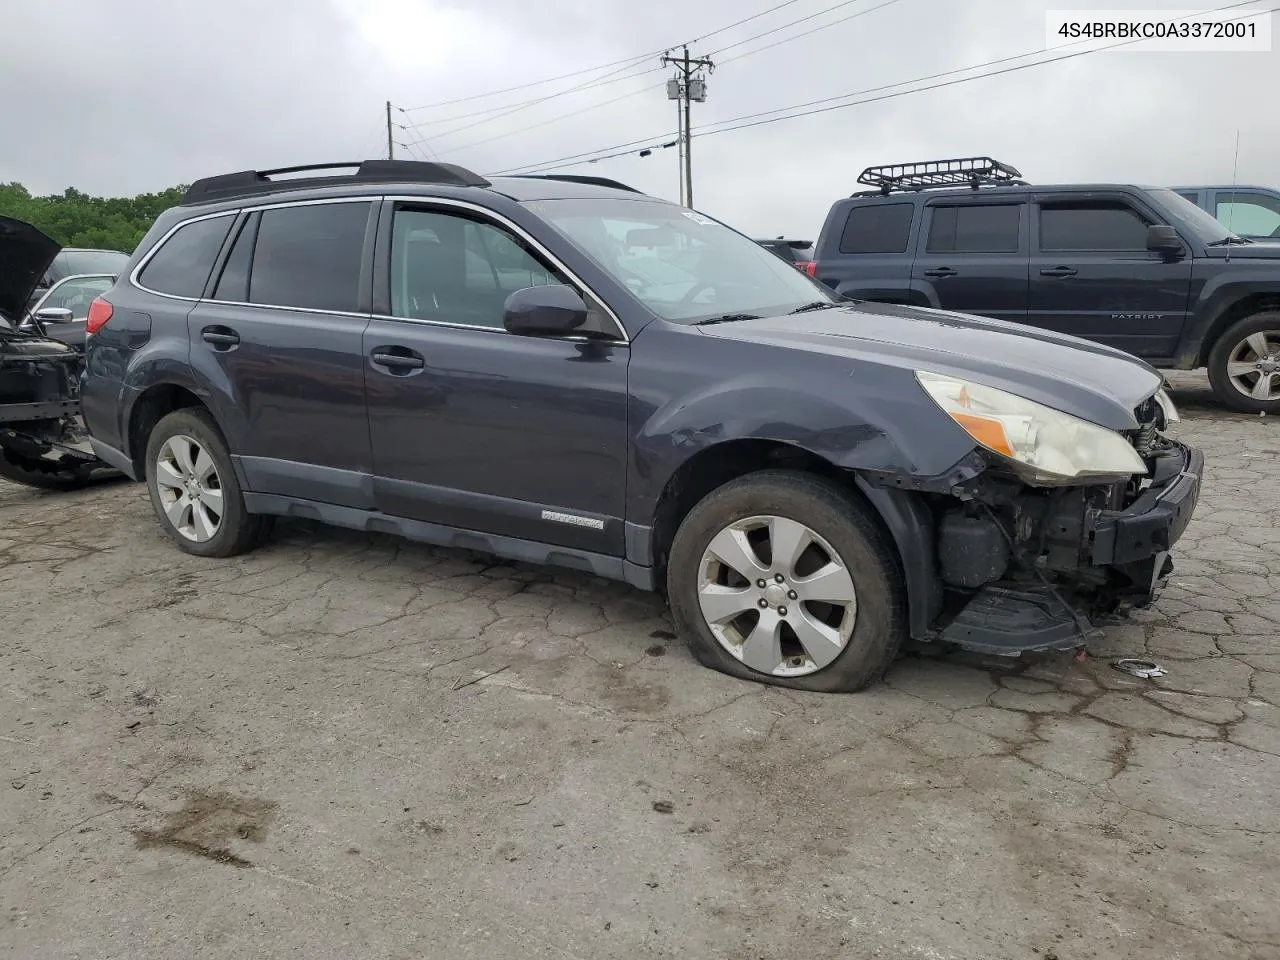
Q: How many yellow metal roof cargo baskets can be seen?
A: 0